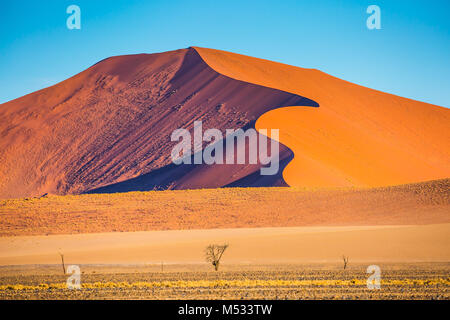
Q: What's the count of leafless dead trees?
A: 3